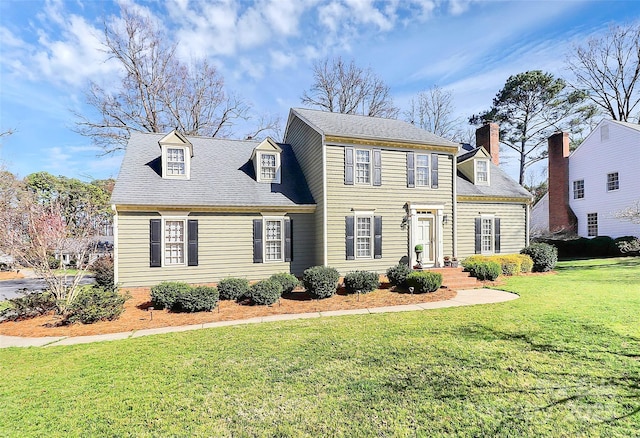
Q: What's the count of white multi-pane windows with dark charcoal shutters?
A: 6